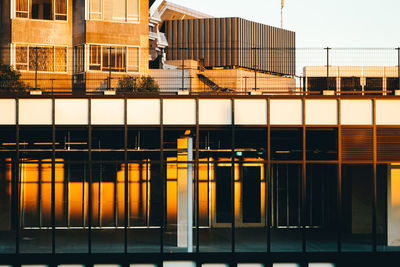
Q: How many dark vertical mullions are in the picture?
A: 11